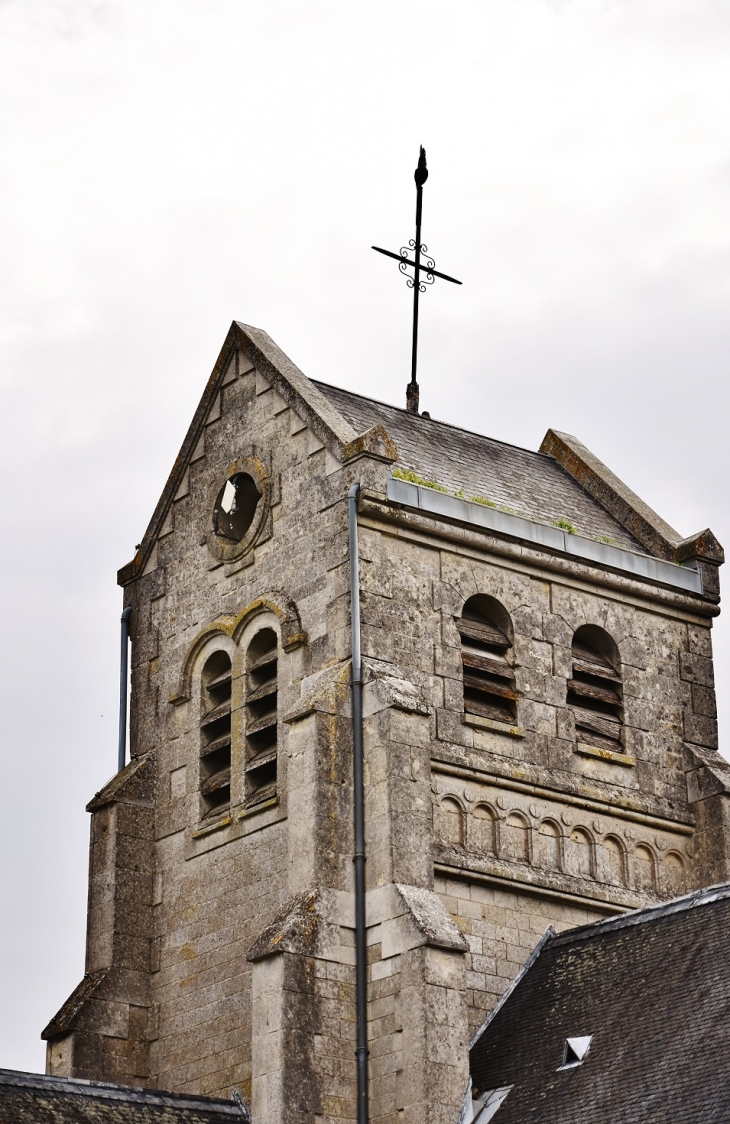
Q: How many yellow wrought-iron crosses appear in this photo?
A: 0